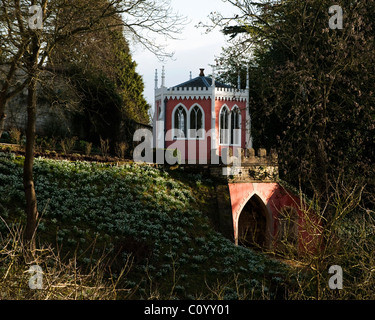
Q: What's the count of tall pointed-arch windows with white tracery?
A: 4